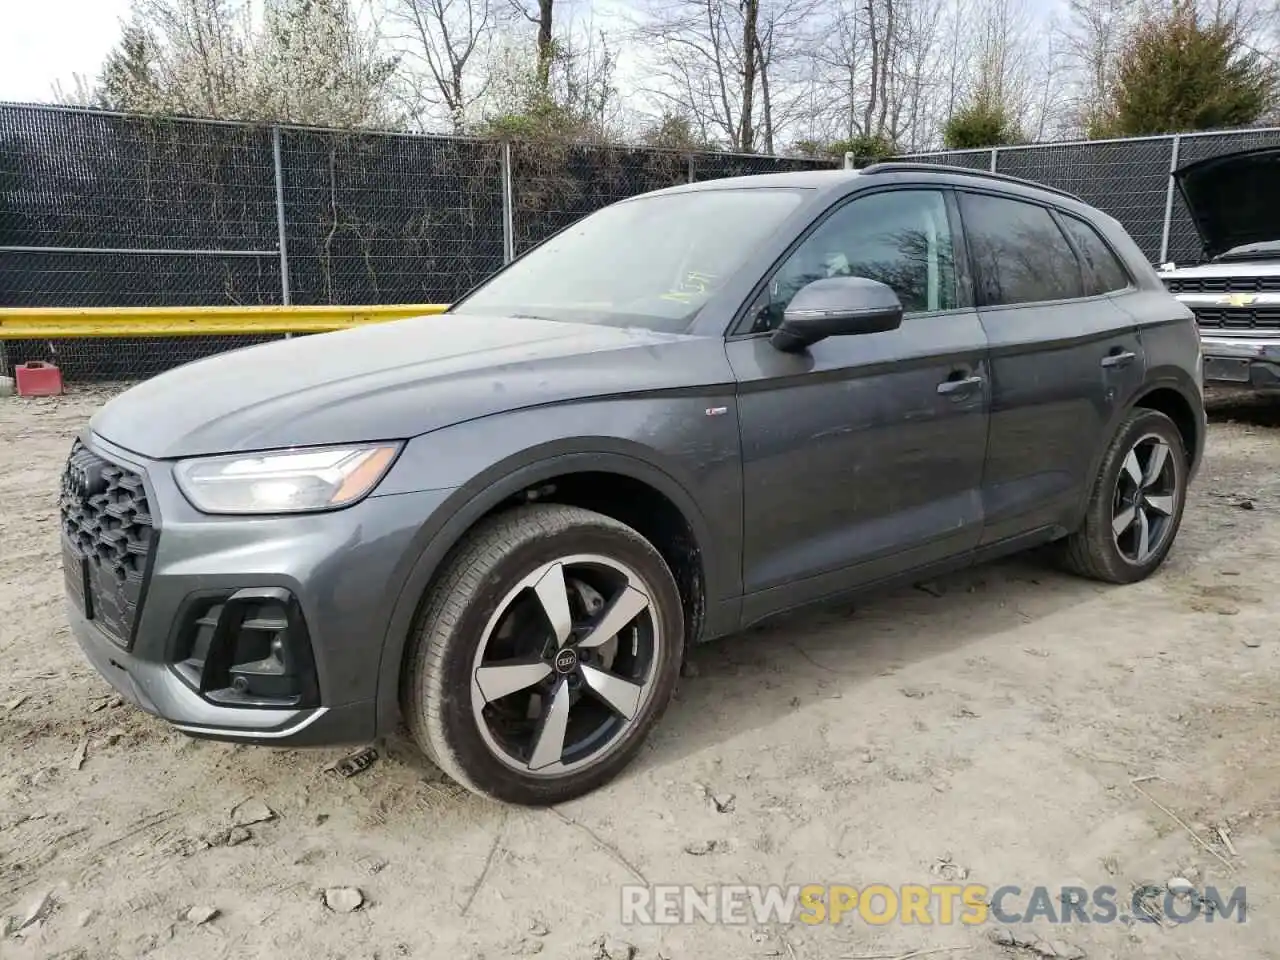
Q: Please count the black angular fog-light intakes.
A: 1